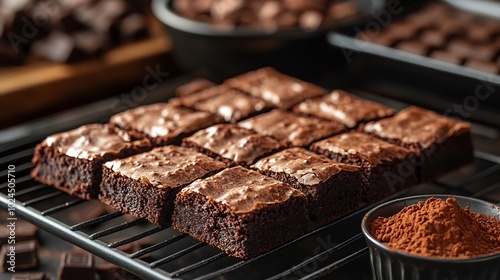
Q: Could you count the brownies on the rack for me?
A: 12